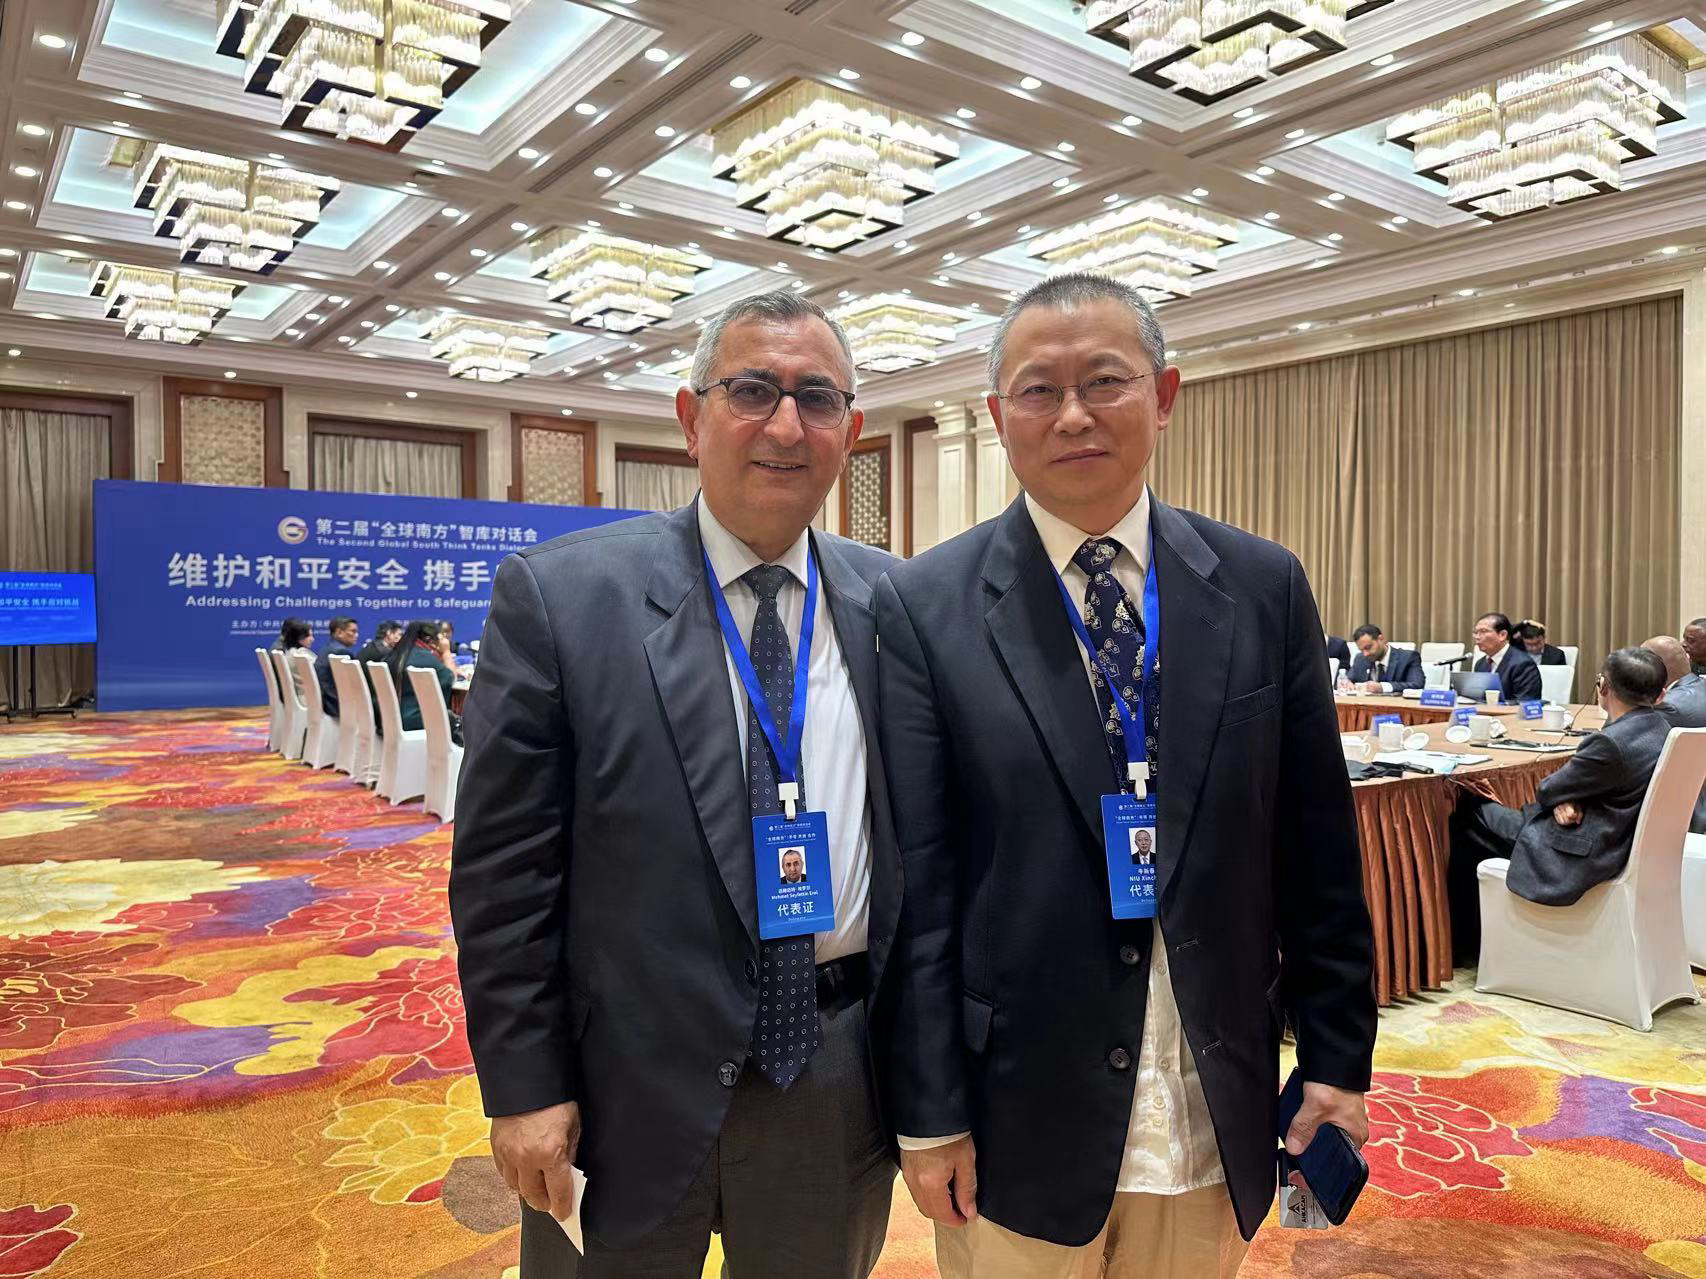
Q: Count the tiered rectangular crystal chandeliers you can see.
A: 10